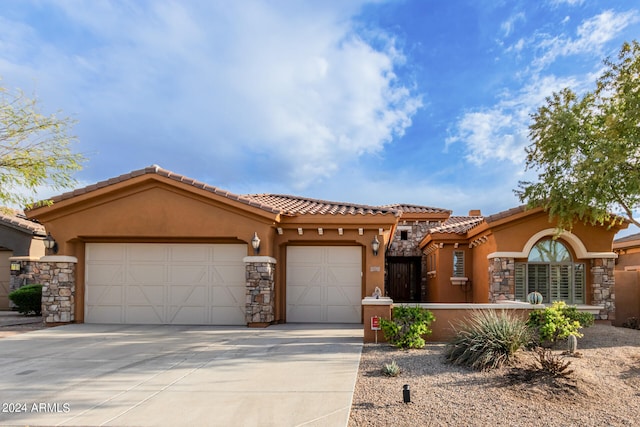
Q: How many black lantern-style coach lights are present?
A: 3